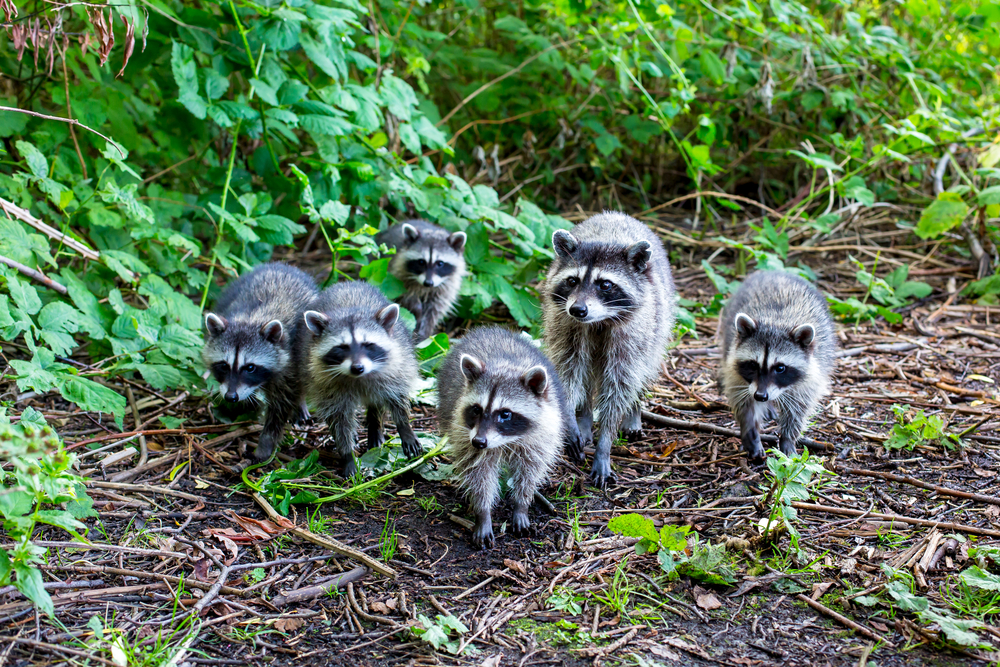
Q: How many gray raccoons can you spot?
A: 6